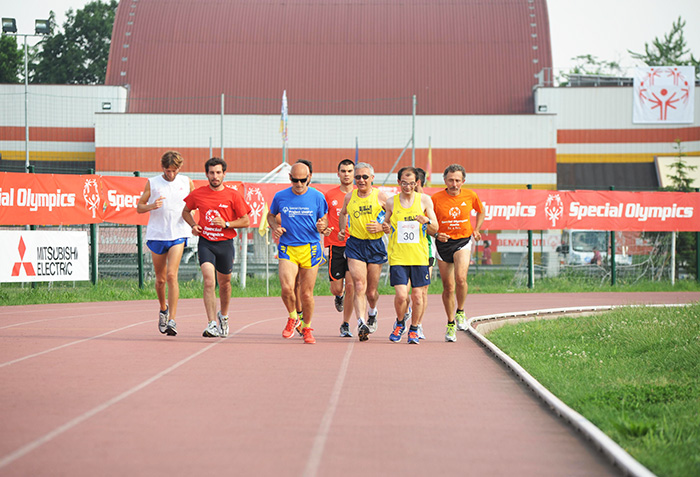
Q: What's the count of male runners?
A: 9